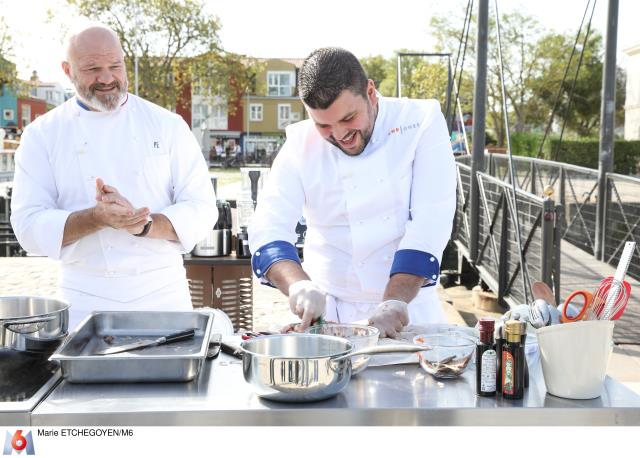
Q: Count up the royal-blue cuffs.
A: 2